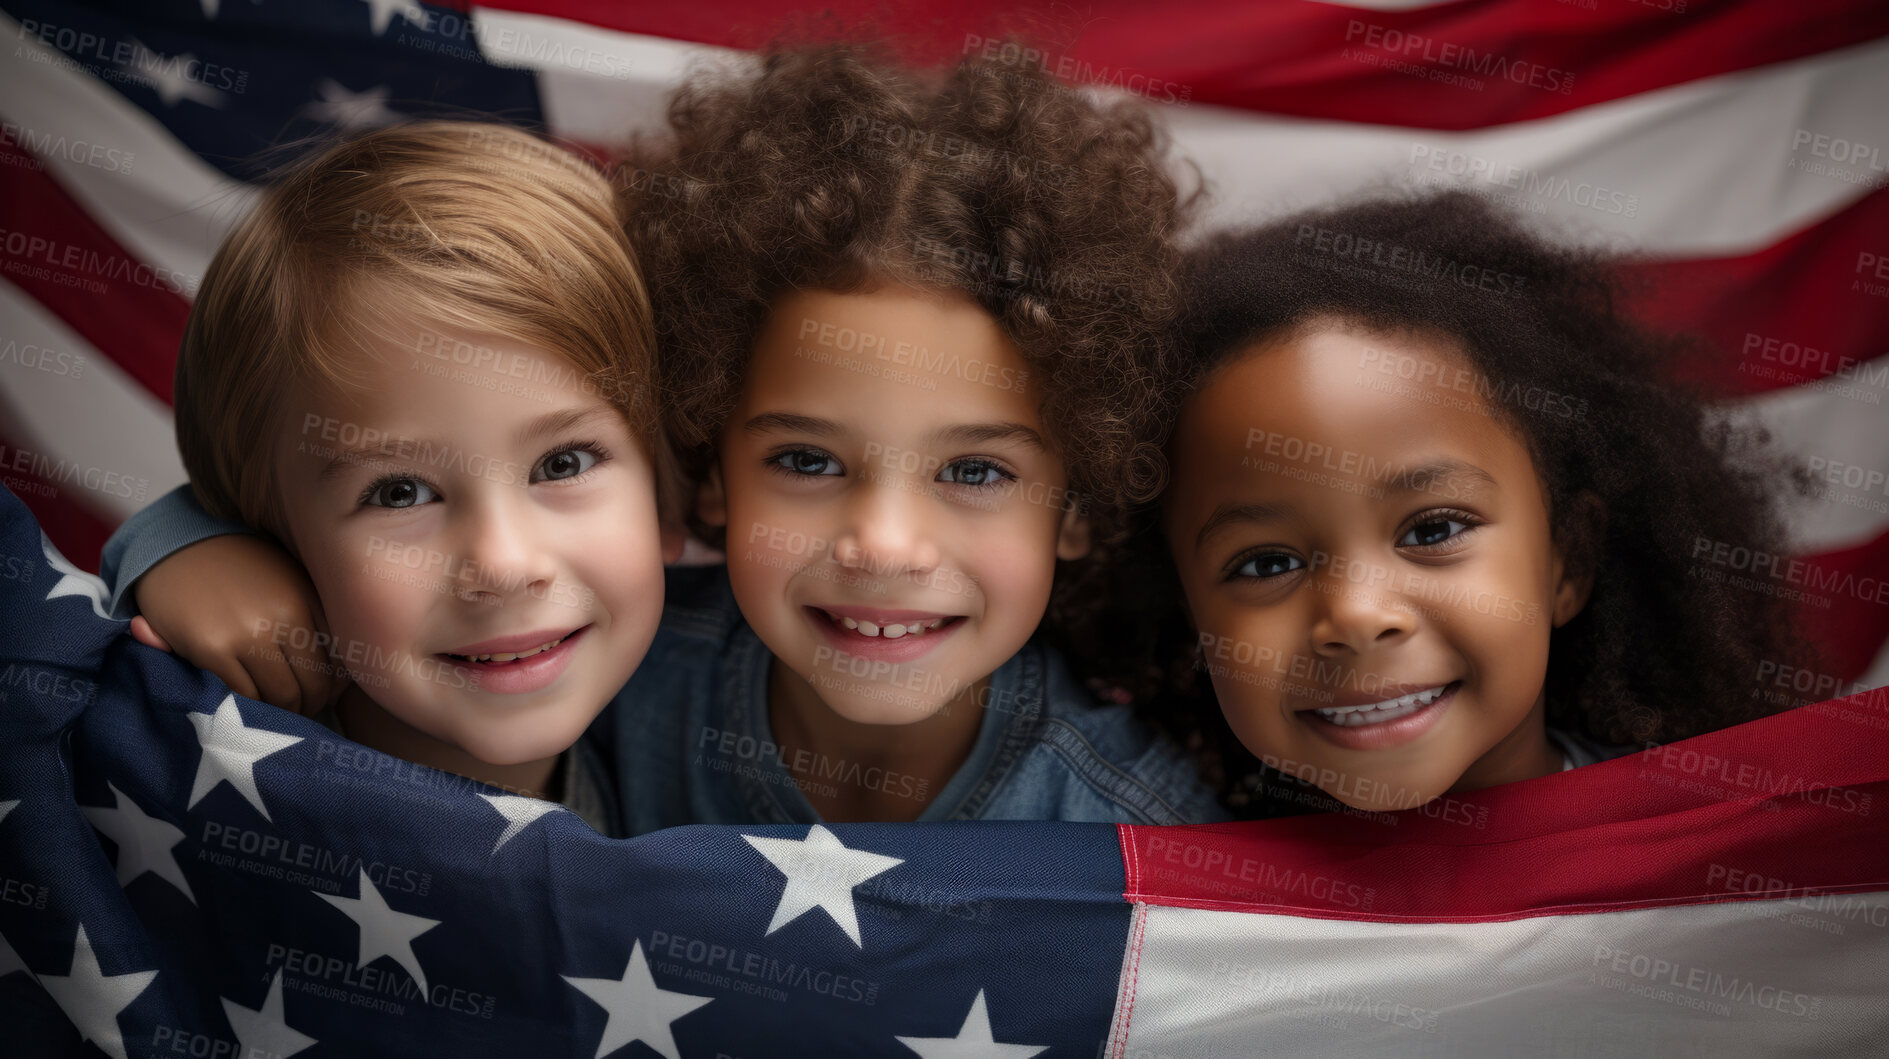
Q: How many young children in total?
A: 3